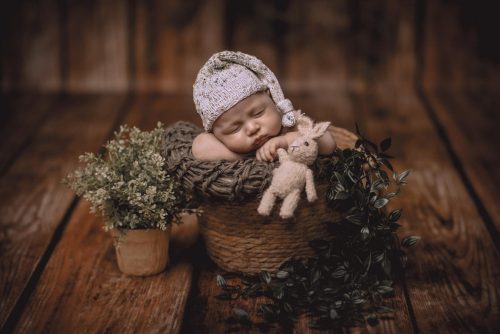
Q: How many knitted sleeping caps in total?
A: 1